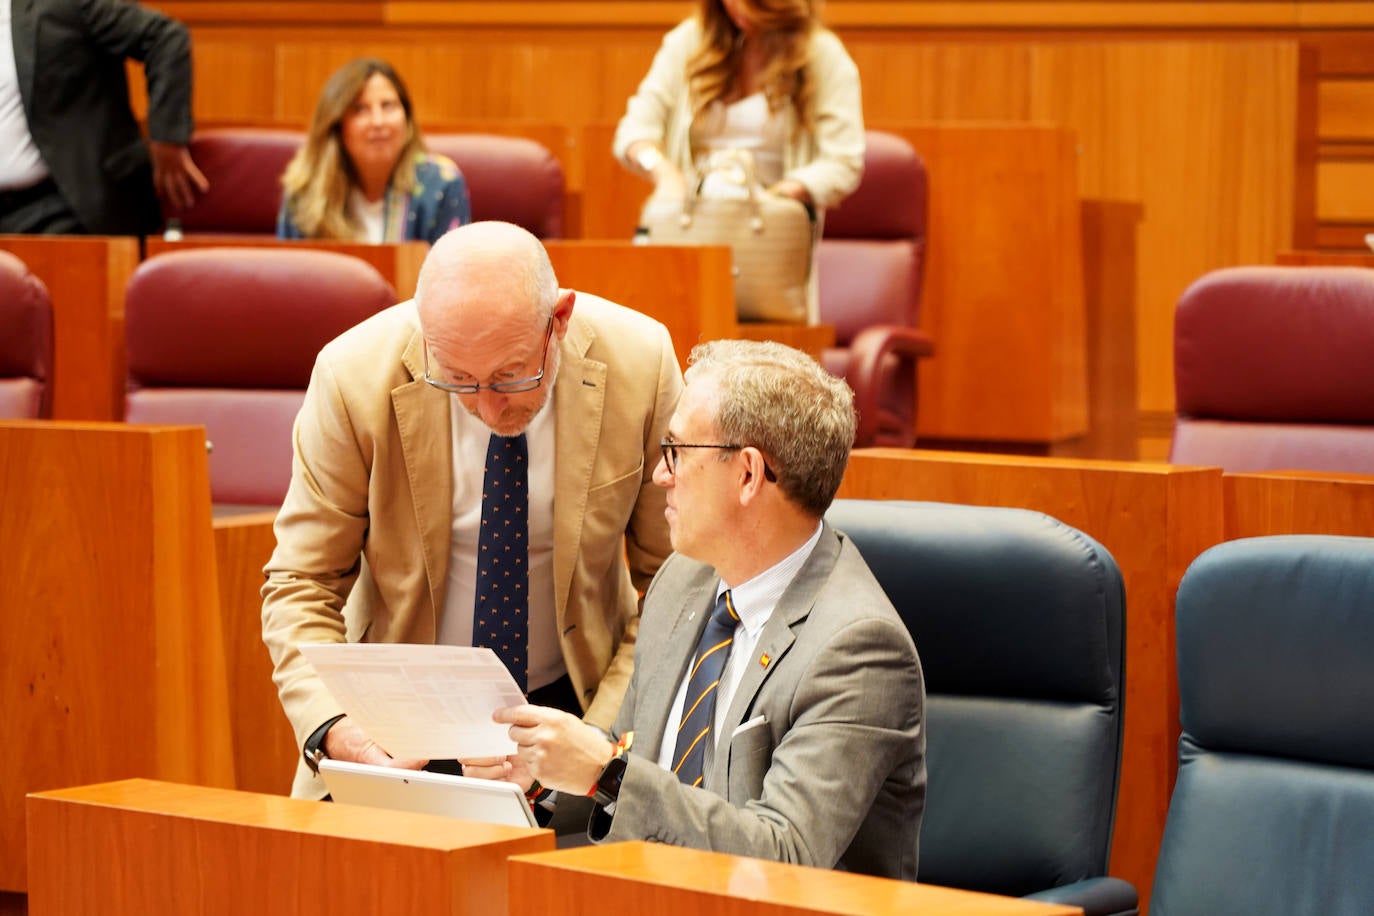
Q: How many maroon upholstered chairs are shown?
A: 6